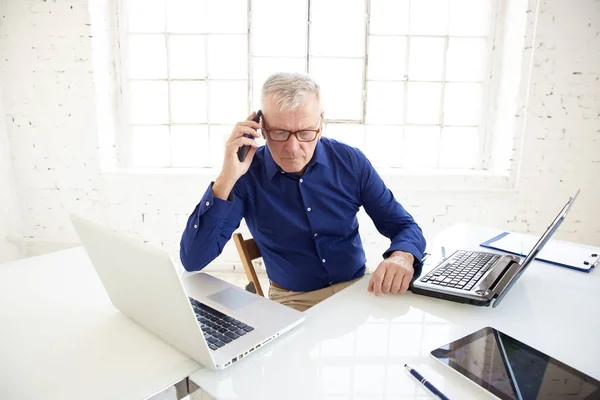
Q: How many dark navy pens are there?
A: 1